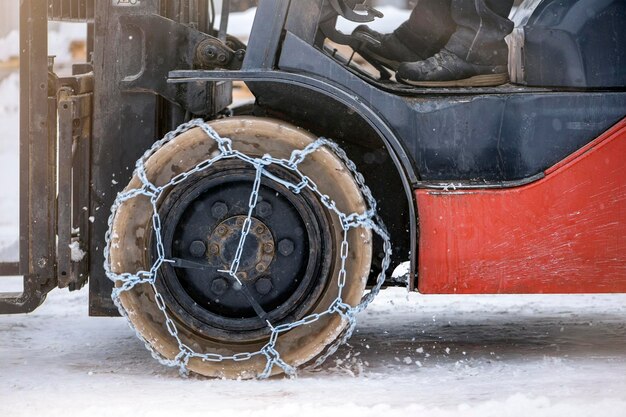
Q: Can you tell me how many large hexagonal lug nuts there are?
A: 6